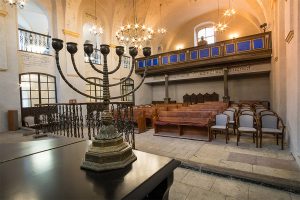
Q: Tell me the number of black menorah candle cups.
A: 7